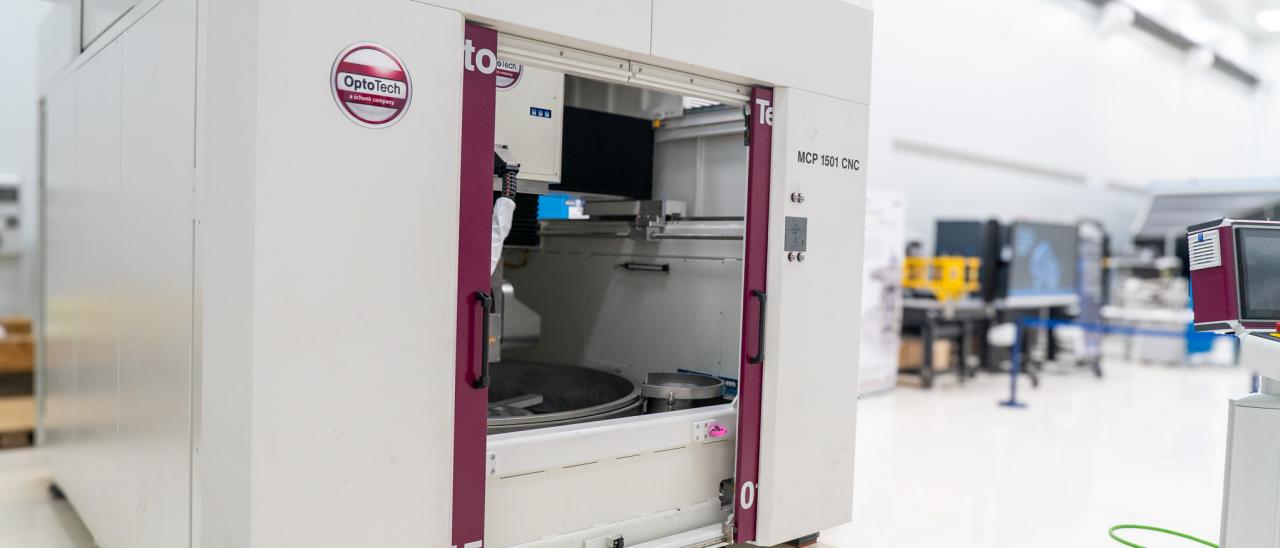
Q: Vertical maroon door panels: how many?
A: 2